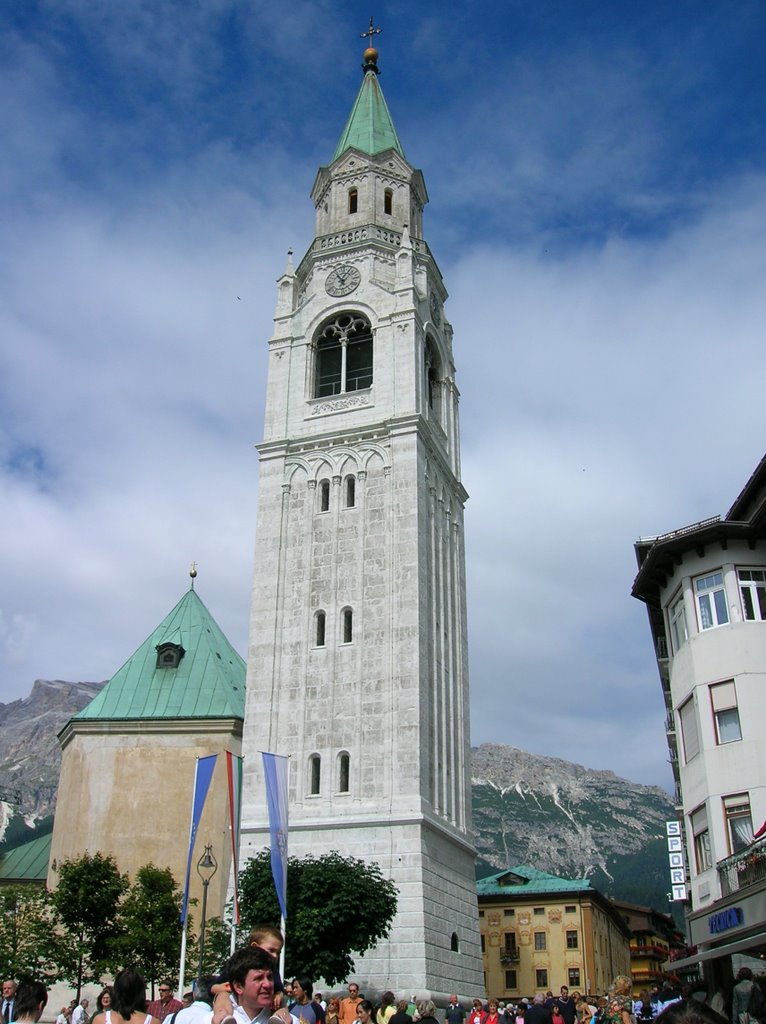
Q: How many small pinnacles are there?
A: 2